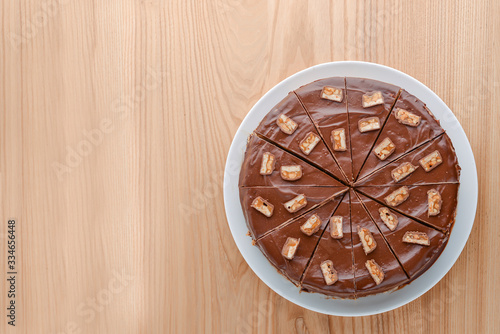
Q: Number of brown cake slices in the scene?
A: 12